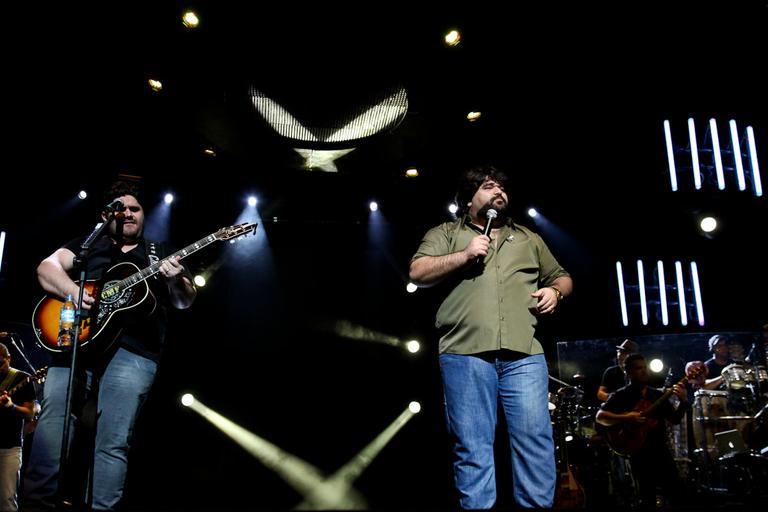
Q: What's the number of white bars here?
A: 11